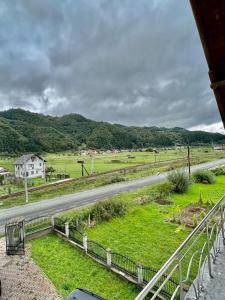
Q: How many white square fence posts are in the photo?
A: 5